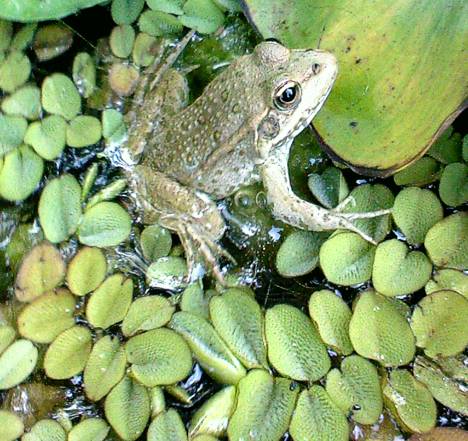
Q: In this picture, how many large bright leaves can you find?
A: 1